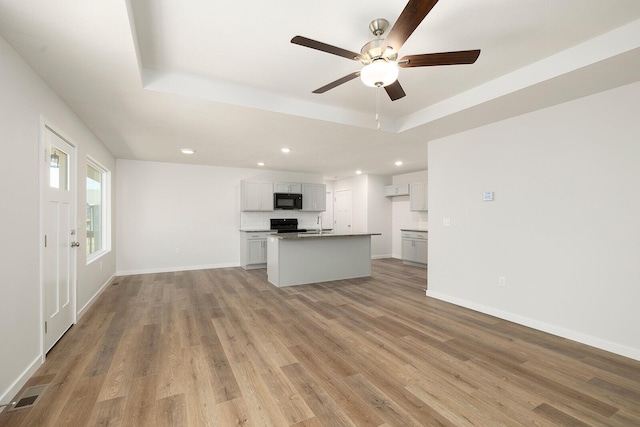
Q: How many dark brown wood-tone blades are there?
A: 5